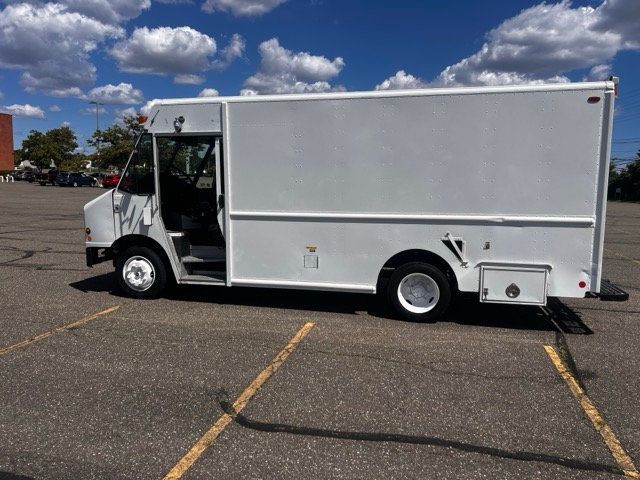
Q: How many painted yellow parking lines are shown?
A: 3